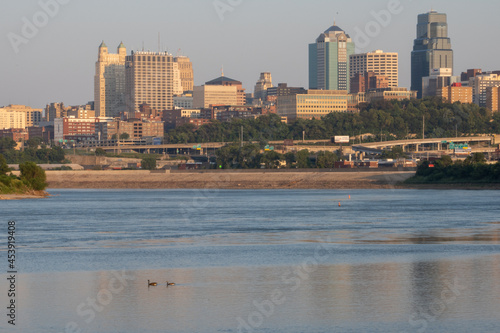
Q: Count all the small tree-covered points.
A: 2